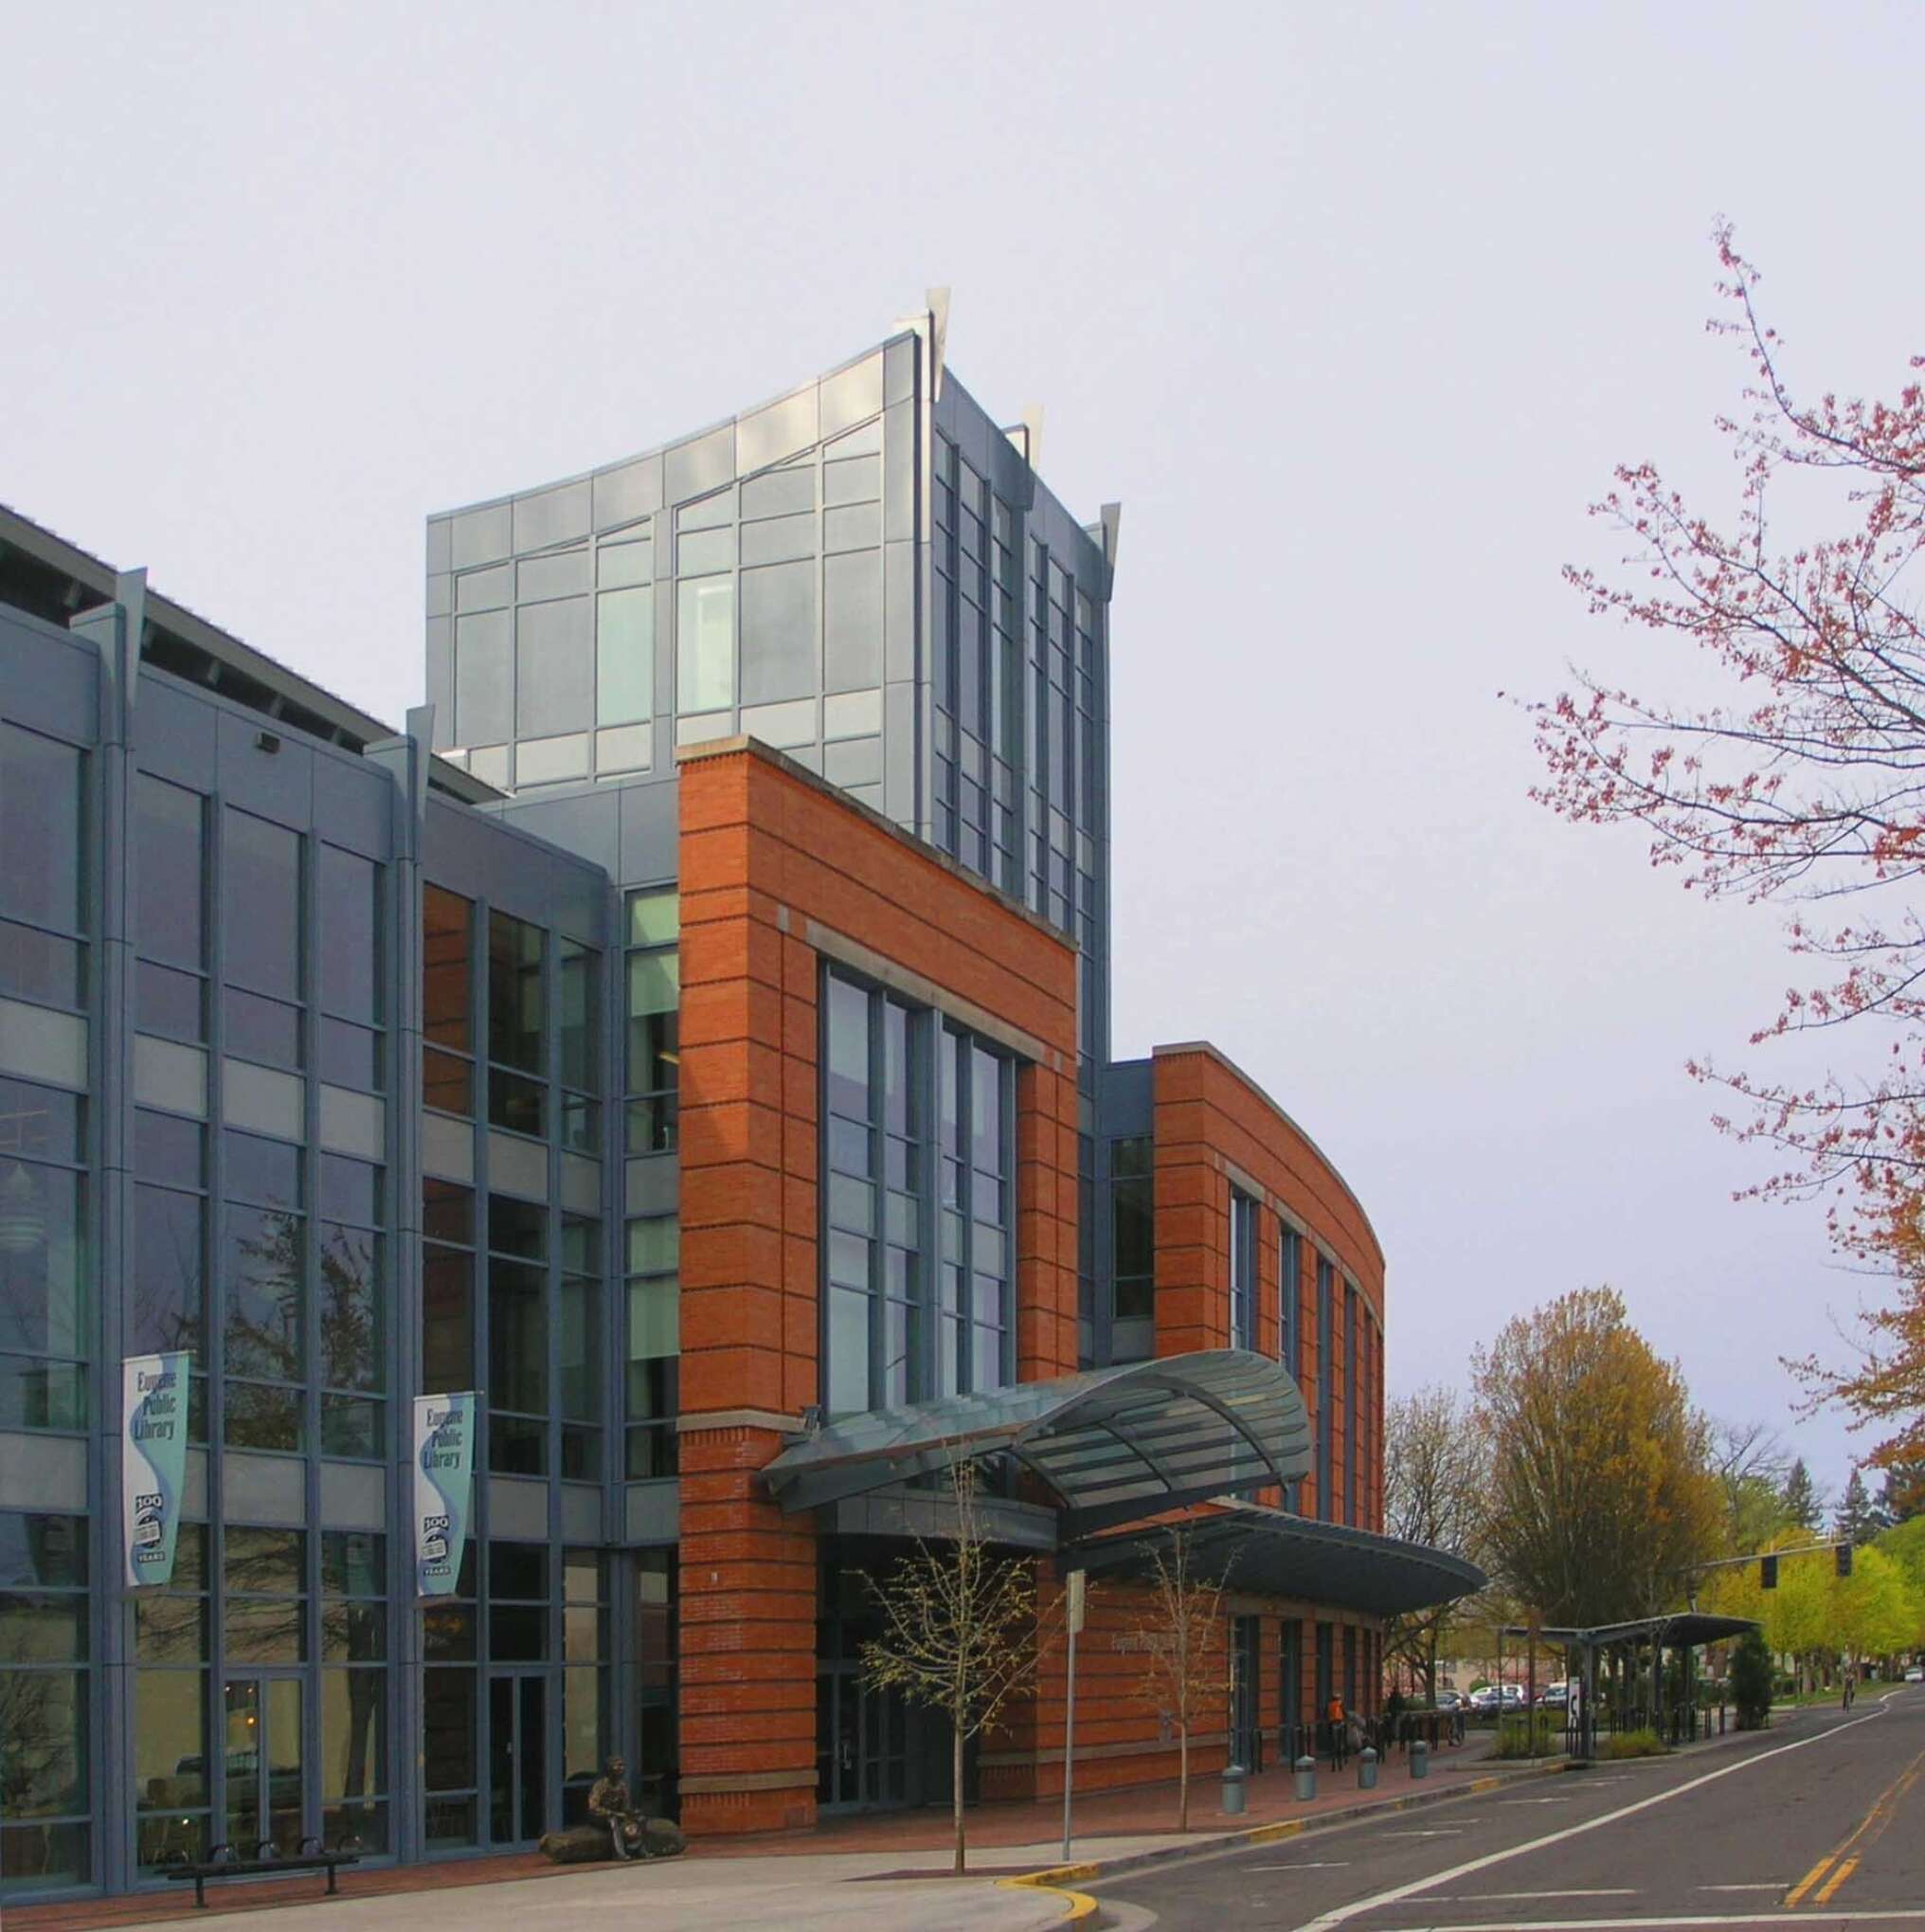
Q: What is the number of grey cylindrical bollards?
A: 4